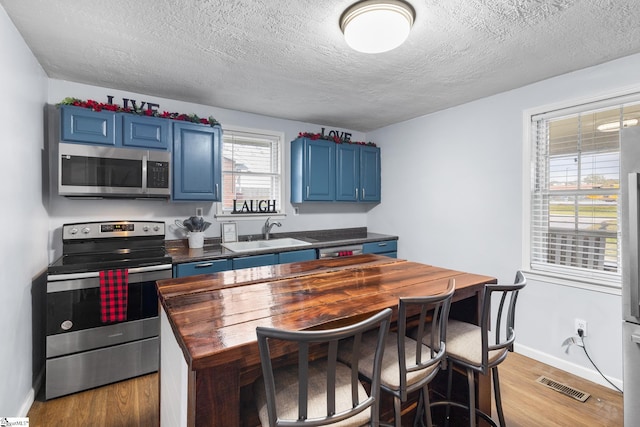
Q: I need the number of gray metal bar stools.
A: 3